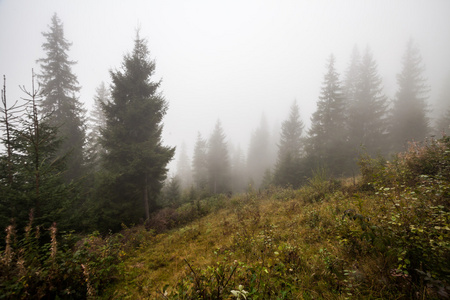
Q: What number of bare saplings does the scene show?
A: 2